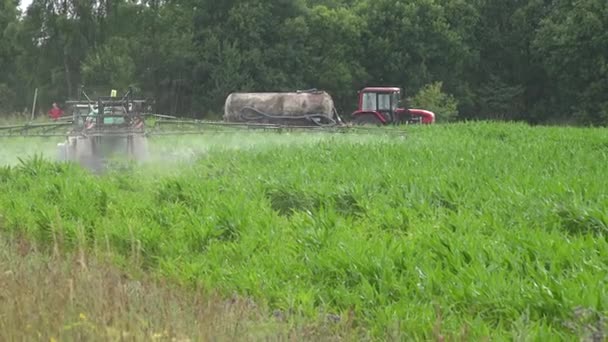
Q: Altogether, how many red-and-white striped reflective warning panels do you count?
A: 2